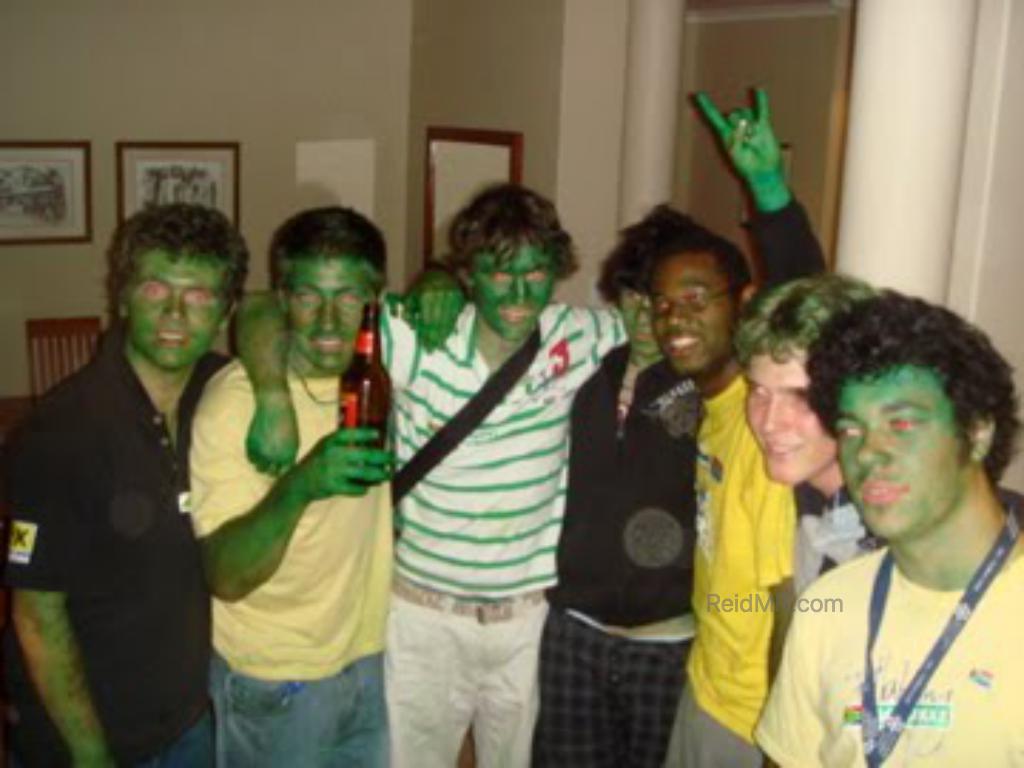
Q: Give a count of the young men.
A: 7